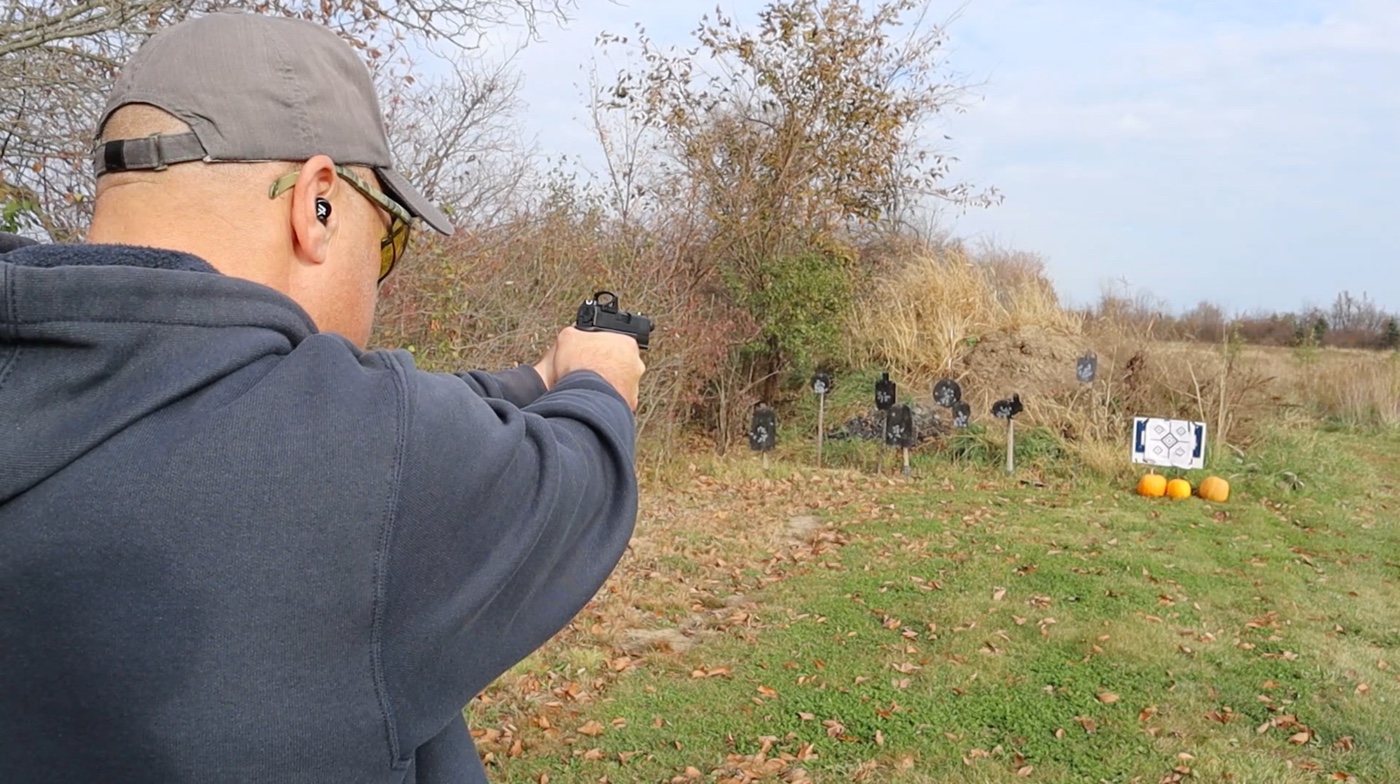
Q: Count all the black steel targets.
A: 8